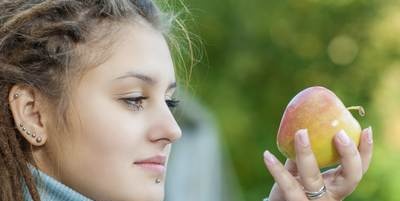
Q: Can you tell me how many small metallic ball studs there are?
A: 7